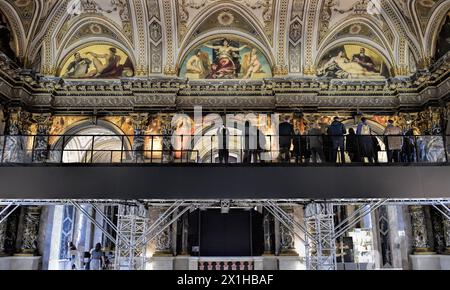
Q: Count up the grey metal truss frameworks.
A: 2